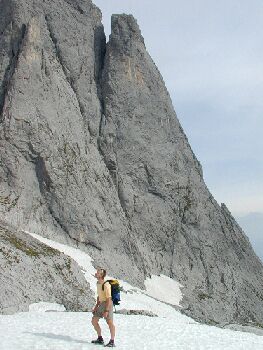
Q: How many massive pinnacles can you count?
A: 2